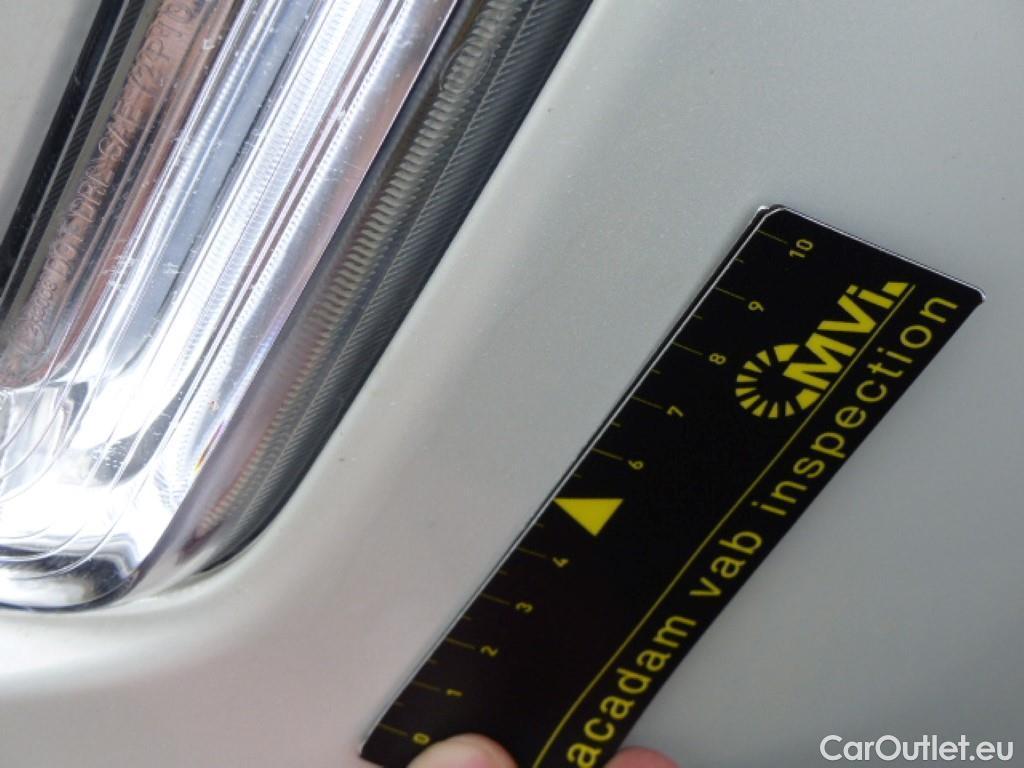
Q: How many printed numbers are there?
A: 10